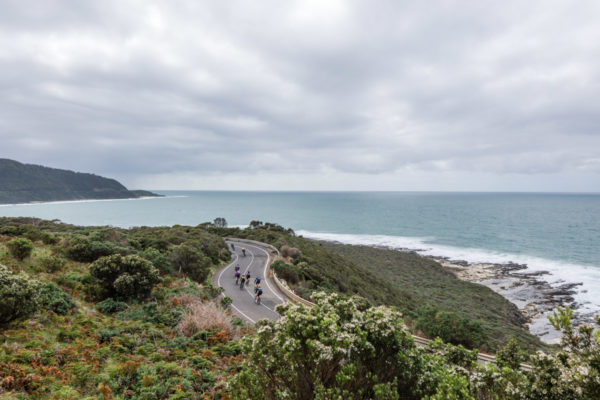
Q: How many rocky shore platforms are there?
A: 1